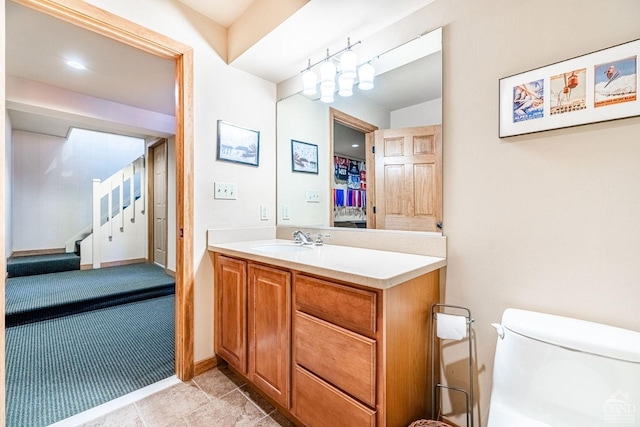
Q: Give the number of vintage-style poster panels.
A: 3